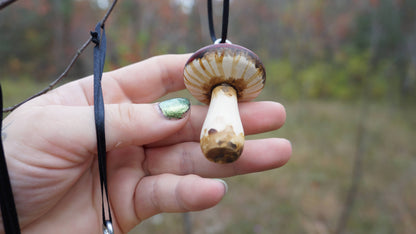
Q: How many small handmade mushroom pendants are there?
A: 1